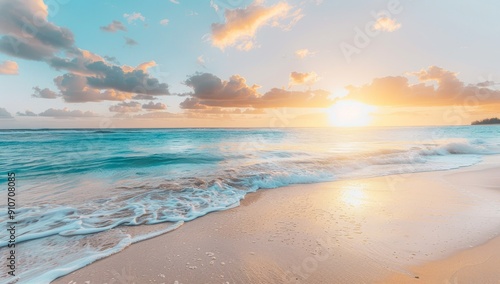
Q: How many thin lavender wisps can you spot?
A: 0